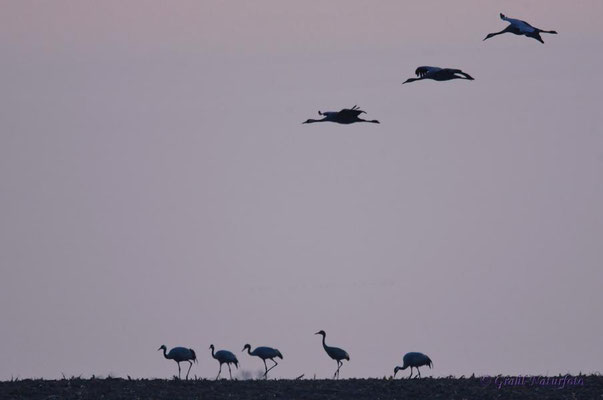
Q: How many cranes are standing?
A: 5